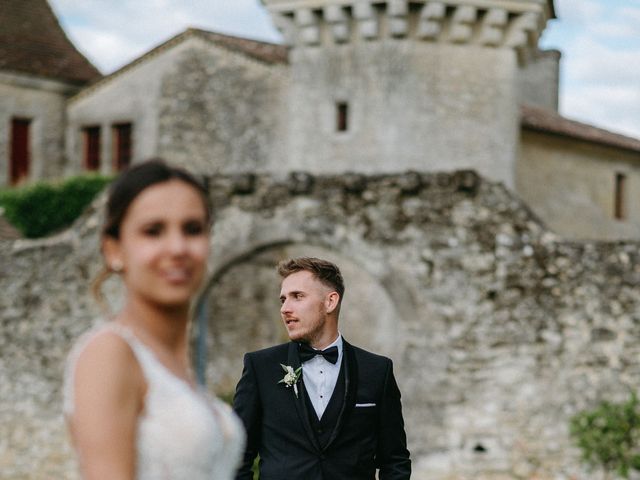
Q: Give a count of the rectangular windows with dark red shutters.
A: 3